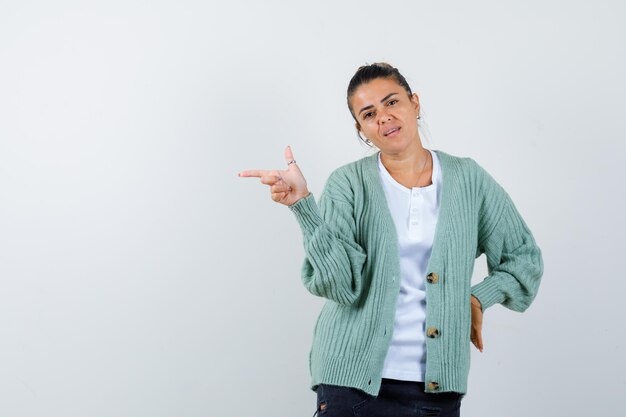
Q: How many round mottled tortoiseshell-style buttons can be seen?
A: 3